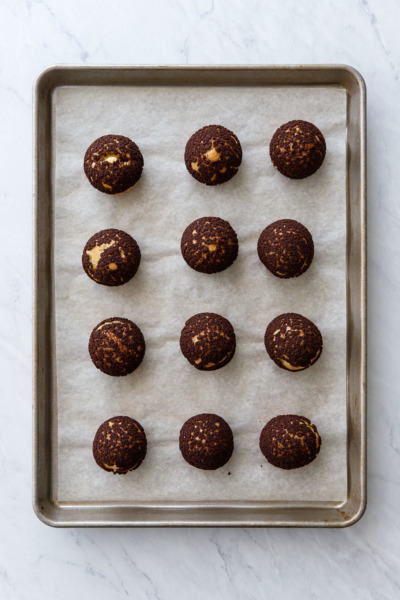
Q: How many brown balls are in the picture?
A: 12